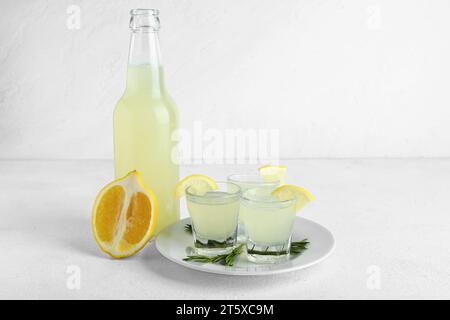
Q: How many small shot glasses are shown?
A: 3